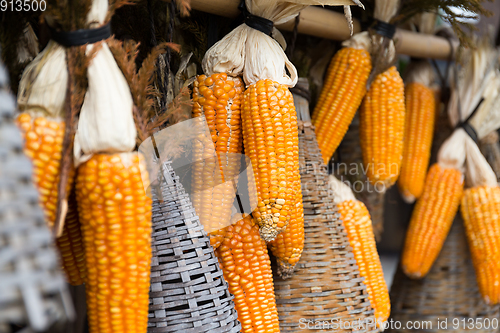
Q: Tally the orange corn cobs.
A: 13